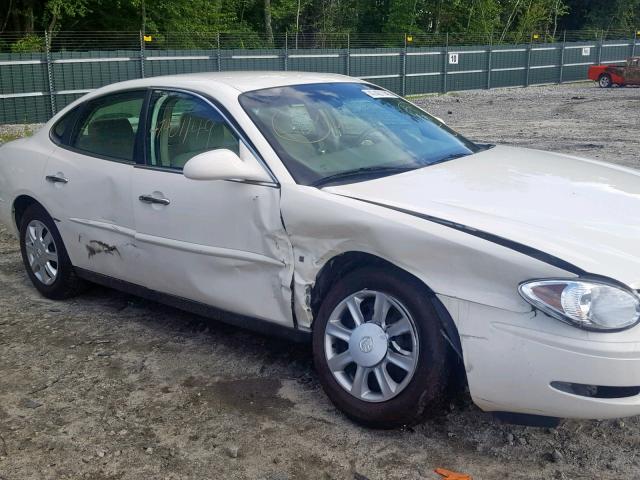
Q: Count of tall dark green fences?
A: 1